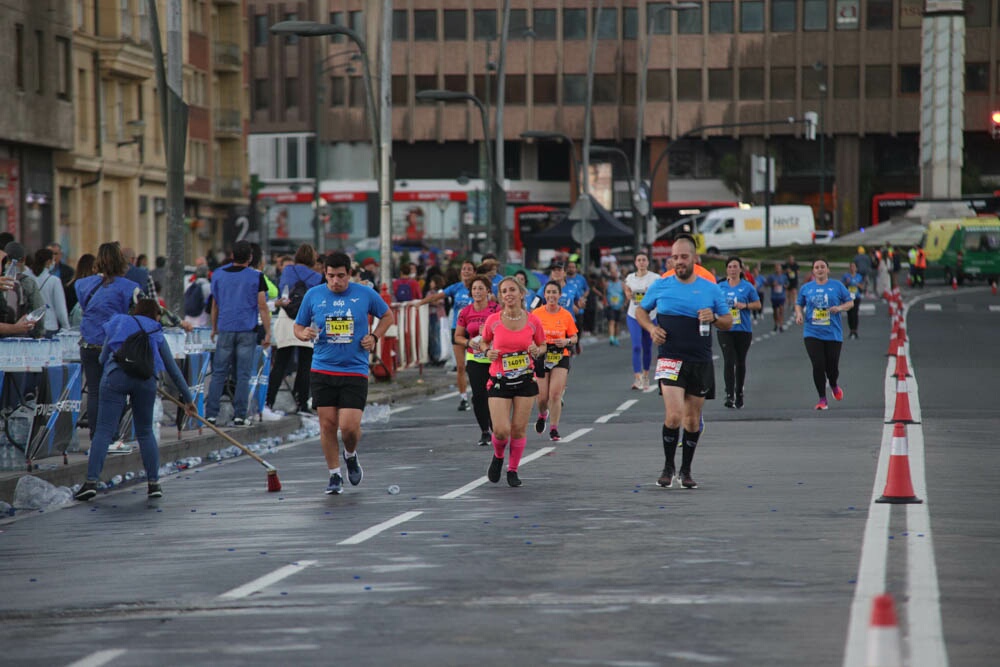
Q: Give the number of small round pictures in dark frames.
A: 0